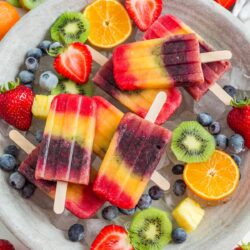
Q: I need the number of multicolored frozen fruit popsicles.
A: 7